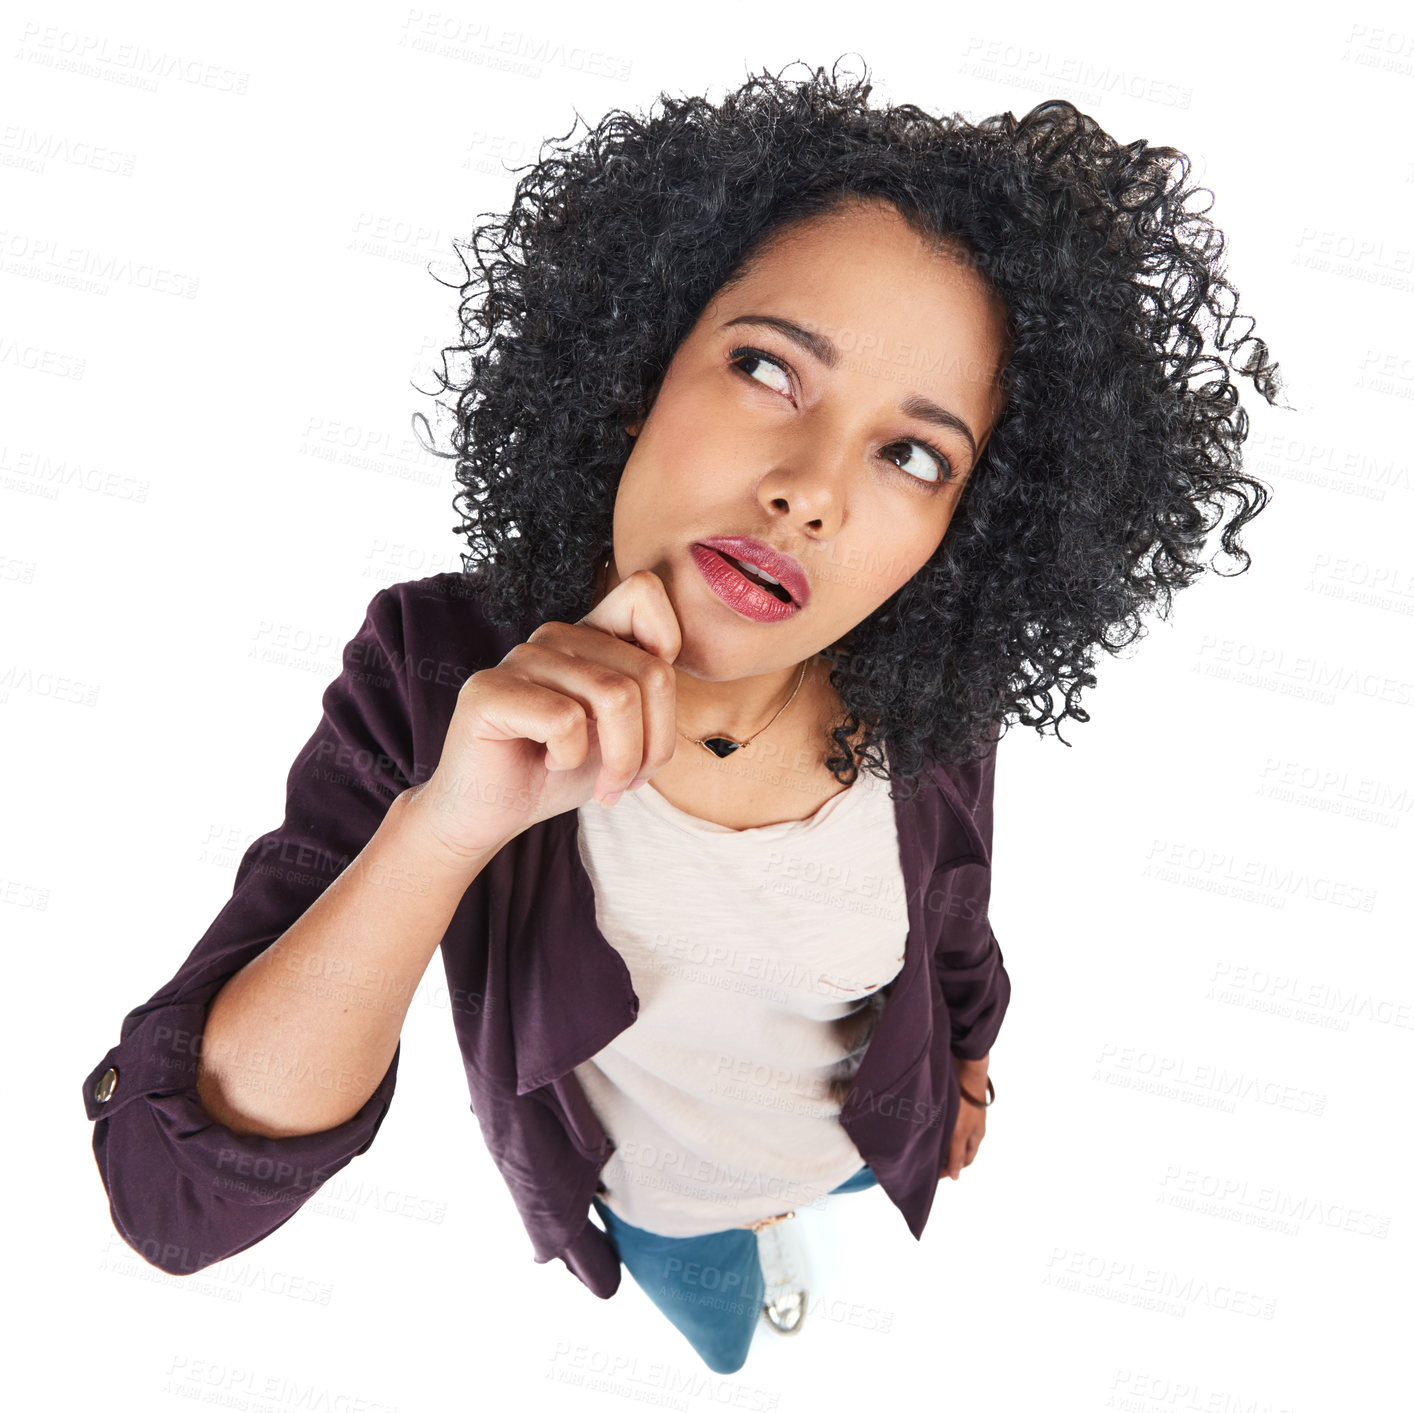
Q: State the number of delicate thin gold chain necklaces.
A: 1